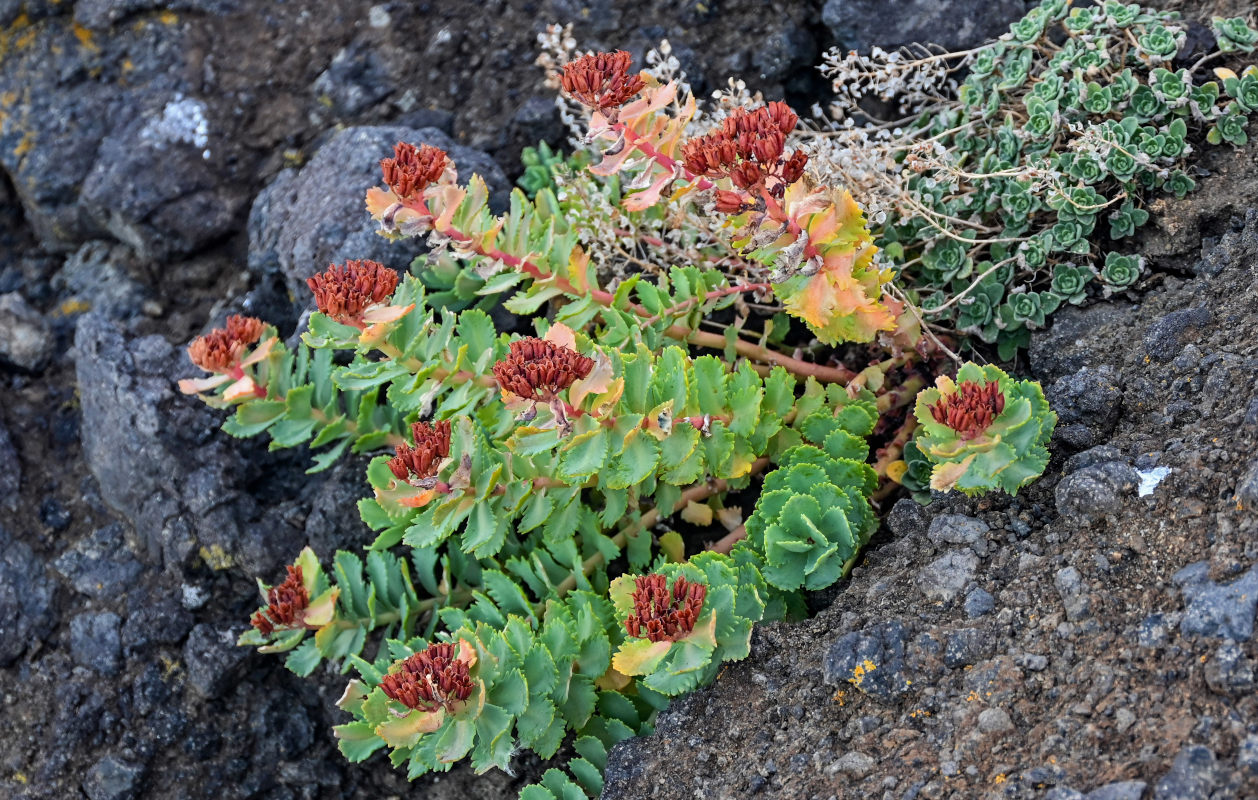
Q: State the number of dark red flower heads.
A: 11